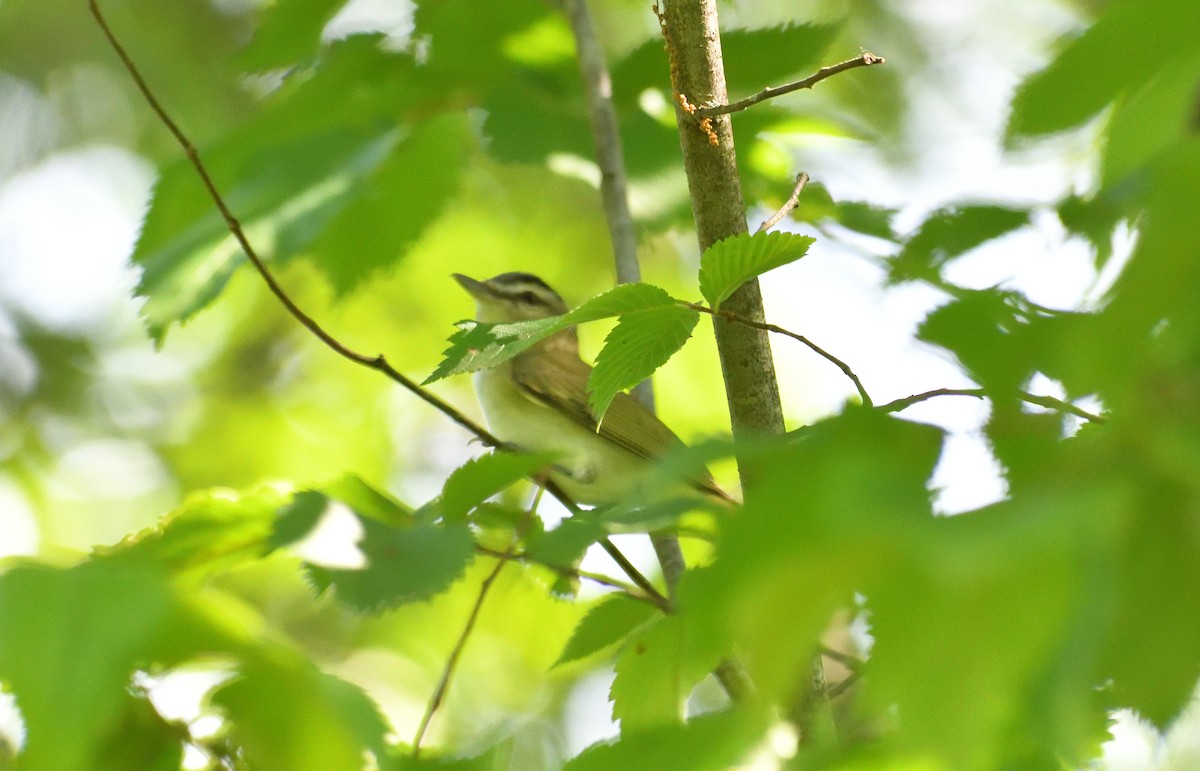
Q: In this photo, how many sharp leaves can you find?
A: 3